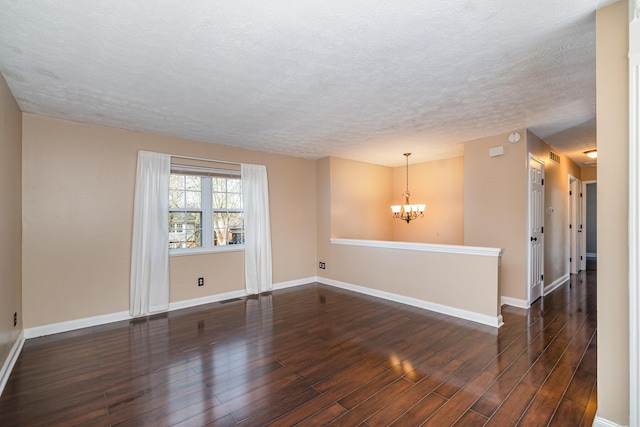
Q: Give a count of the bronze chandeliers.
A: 1